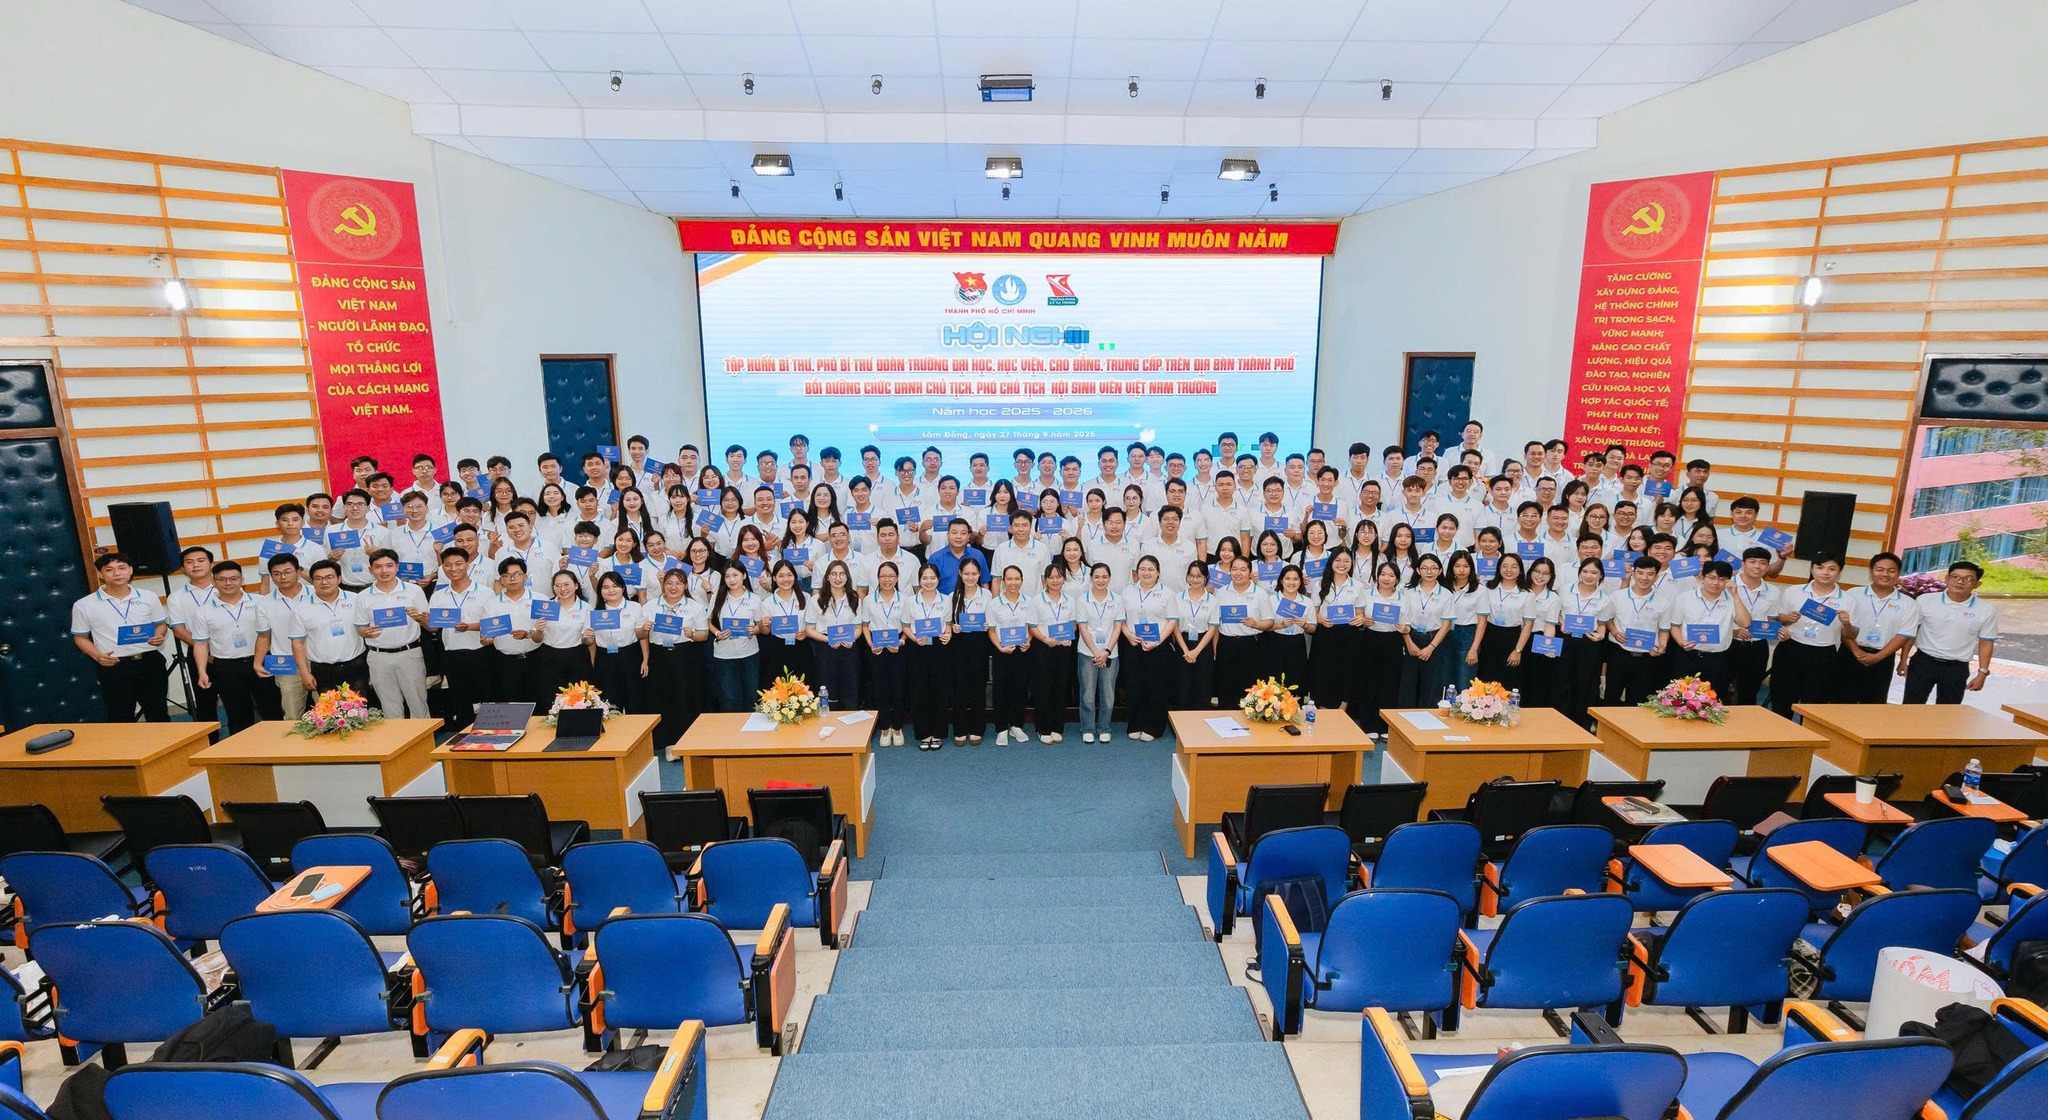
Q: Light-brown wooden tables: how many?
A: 9